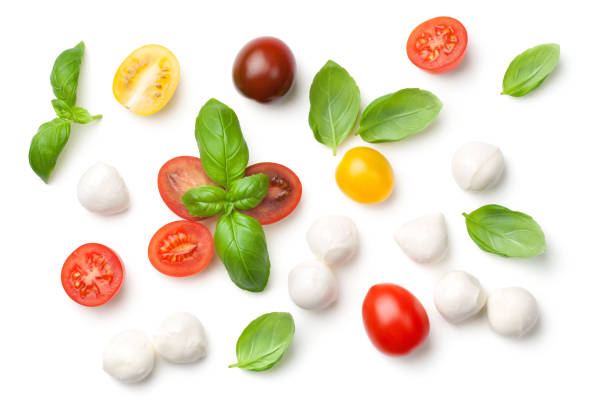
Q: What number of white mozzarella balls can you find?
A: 9